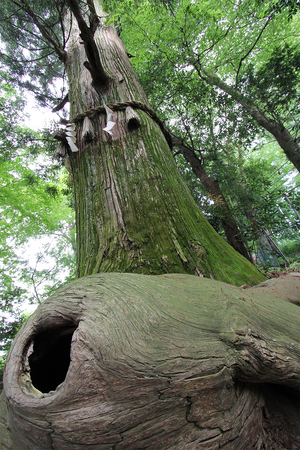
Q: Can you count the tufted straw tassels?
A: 3